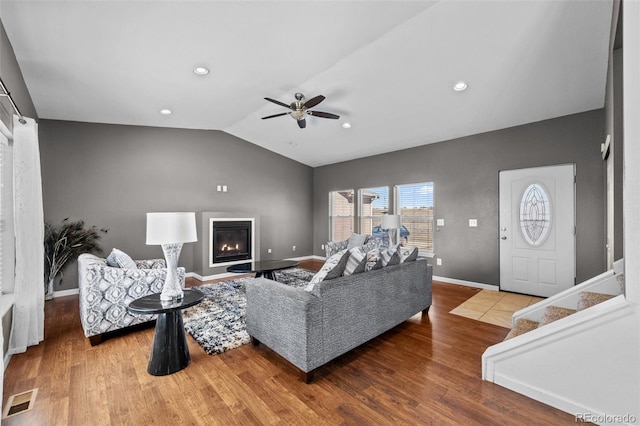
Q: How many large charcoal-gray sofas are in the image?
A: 1